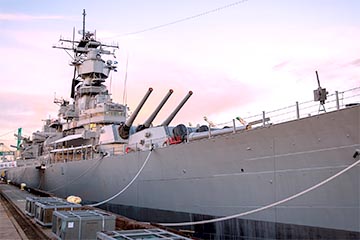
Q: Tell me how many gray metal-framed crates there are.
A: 4